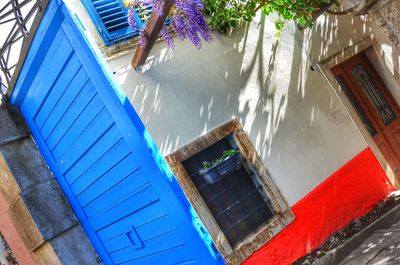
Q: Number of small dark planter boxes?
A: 1